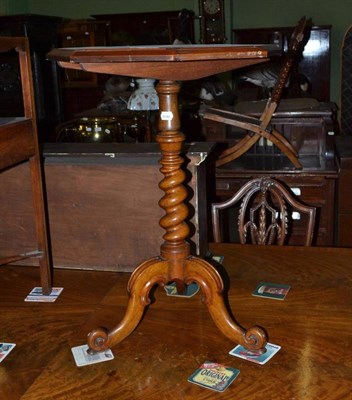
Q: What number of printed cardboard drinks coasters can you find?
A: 8